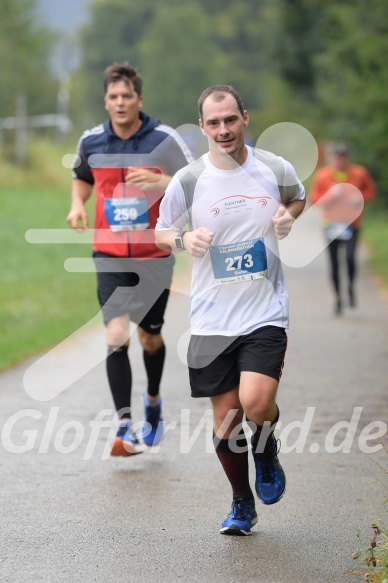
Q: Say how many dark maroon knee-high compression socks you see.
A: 2